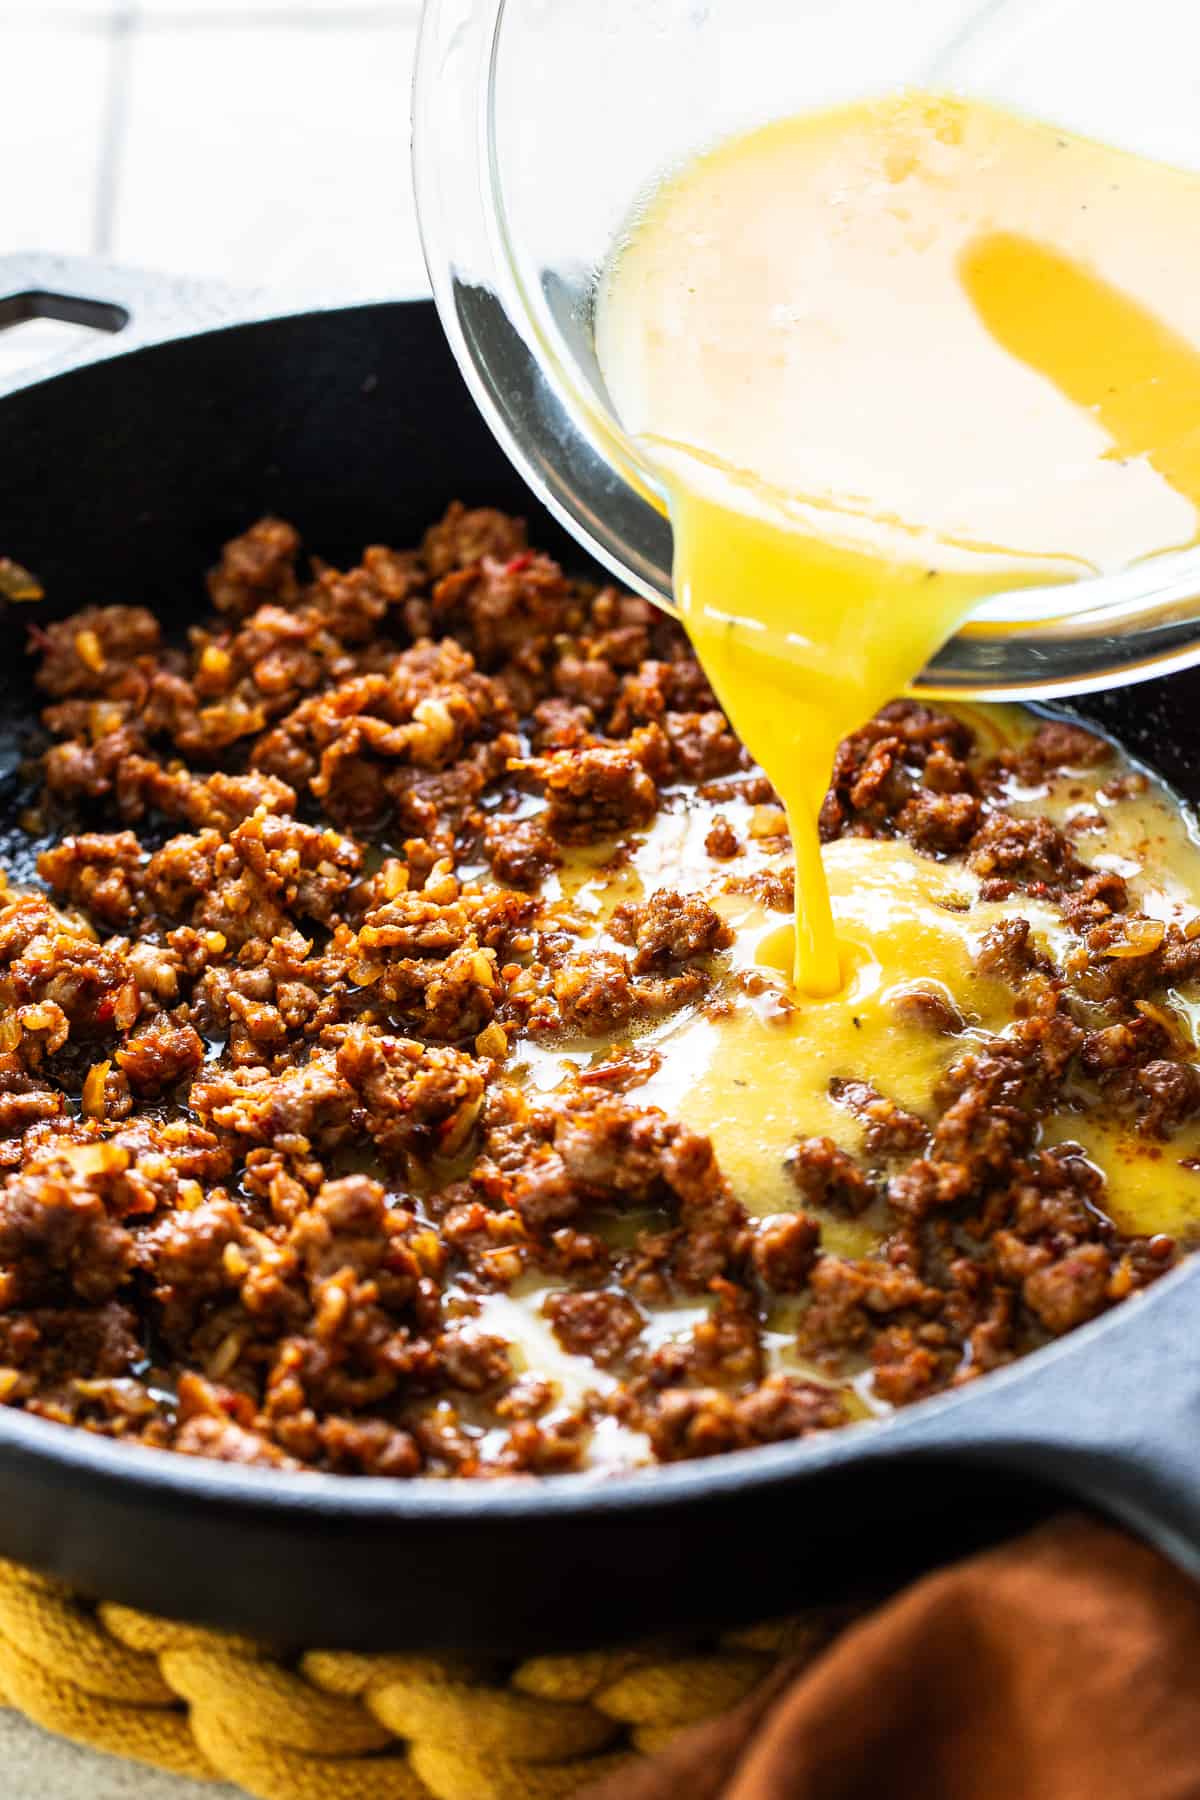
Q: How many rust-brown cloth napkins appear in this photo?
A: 1